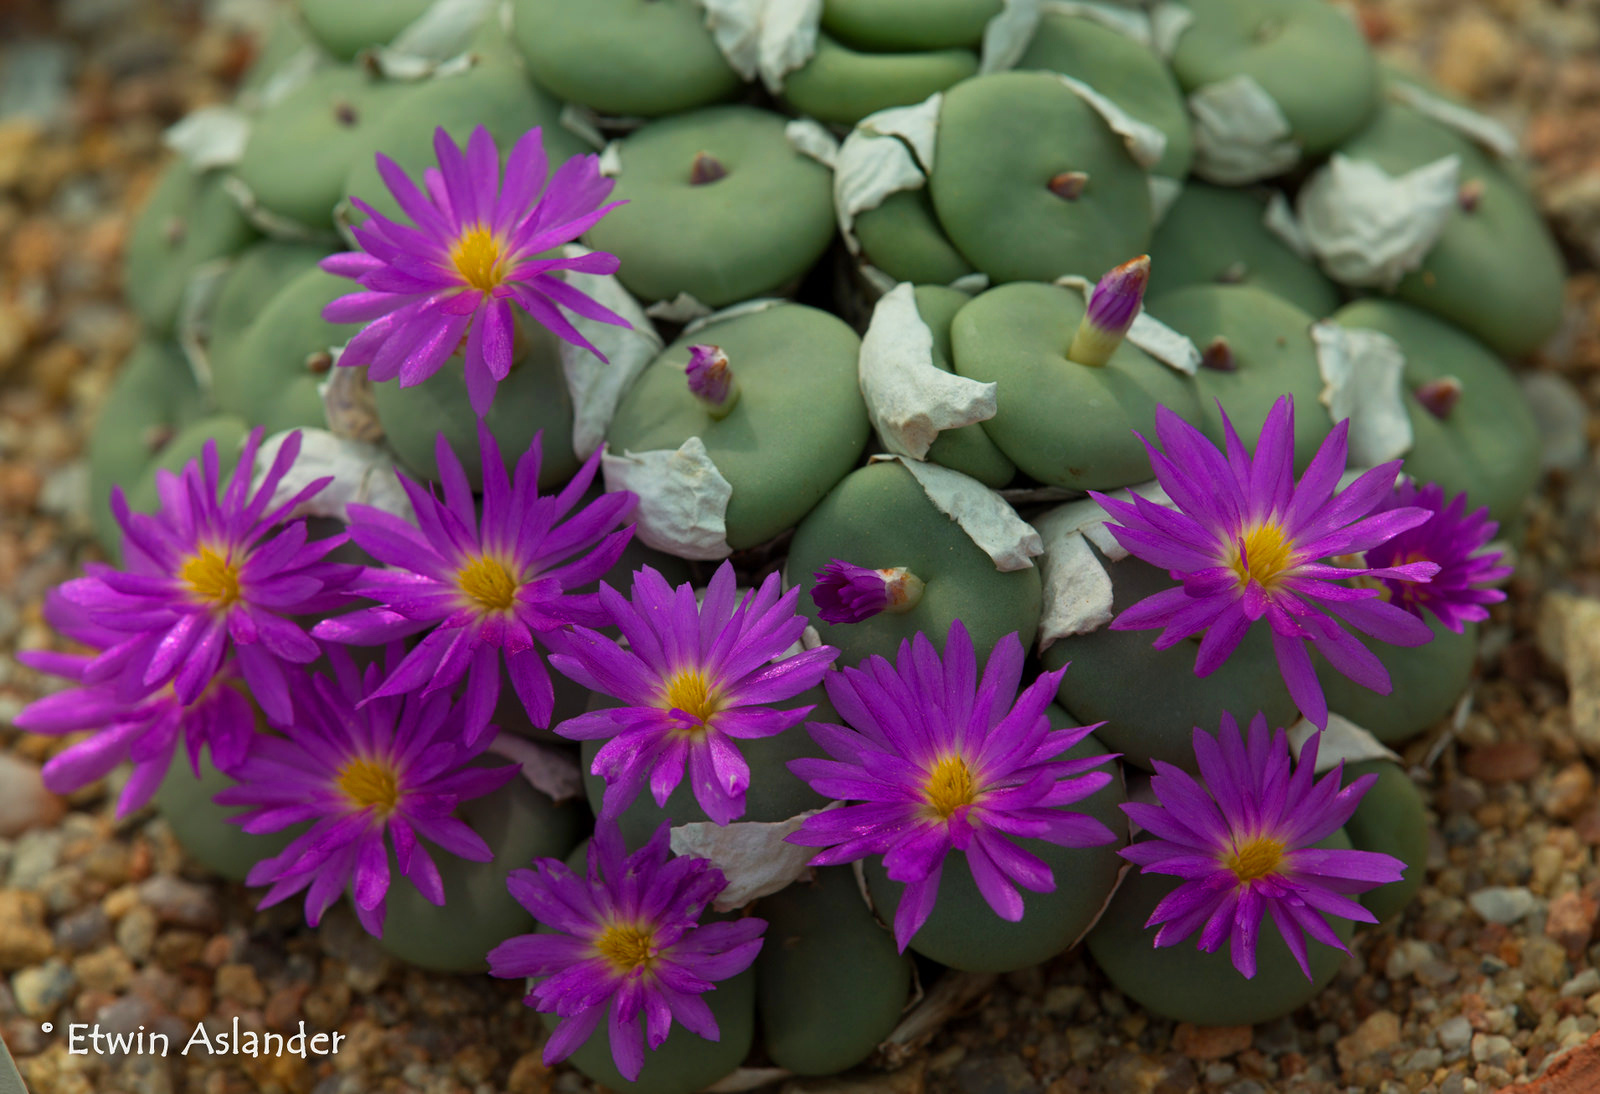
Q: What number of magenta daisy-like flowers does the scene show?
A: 11